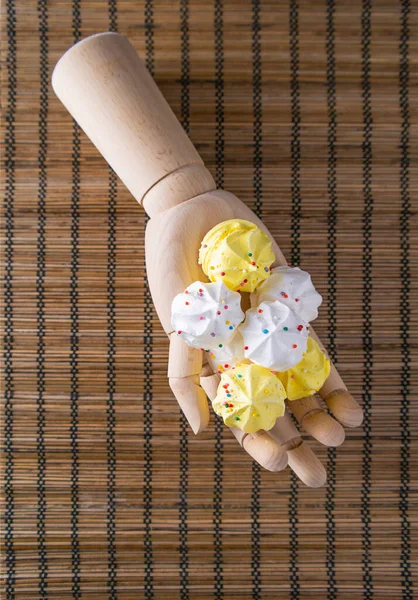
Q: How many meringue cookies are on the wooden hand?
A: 7